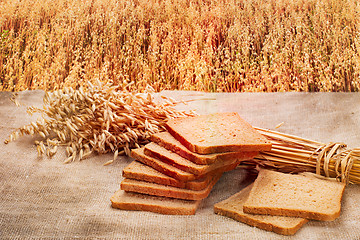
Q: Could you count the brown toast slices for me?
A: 9